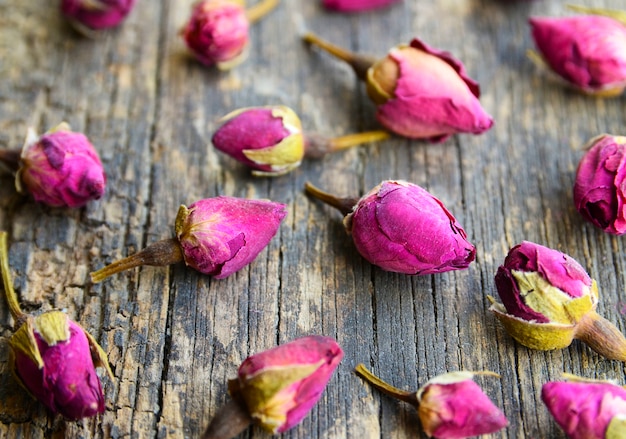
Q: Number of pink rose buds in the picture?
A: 15